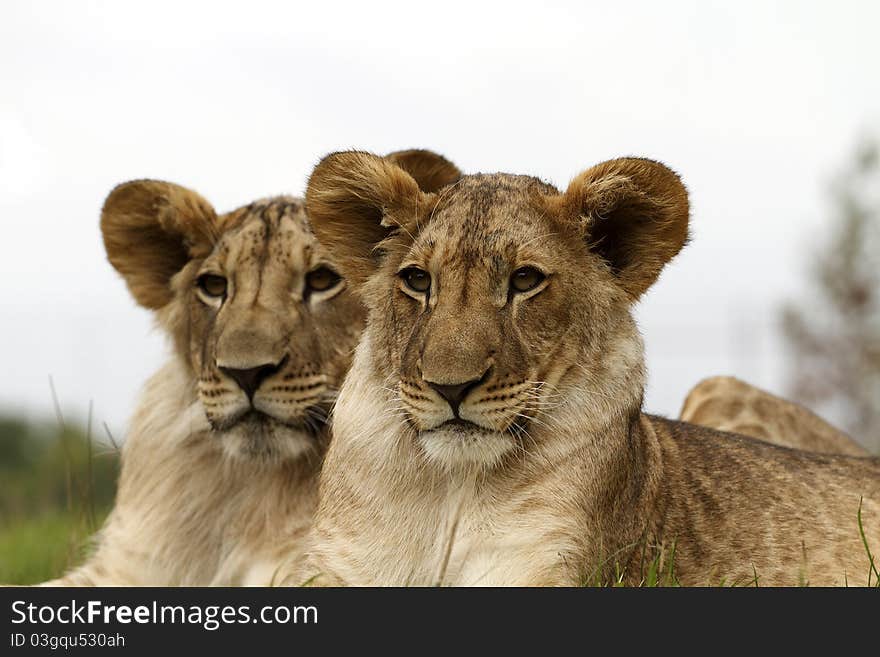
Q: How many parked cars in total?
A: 0